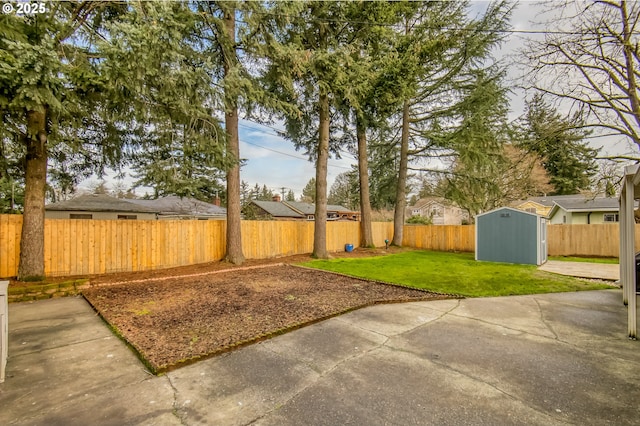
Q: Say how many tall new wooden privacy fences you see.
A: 1